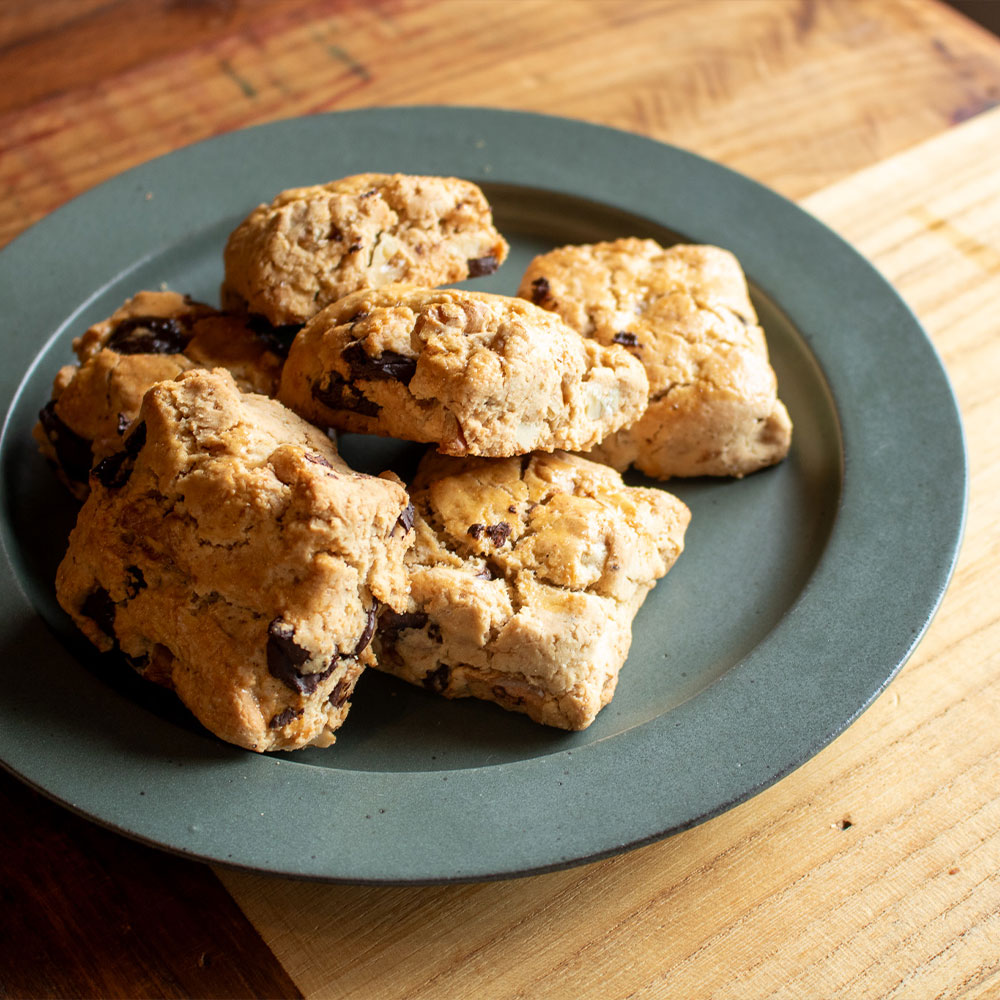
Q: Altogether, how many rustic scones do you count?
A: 6